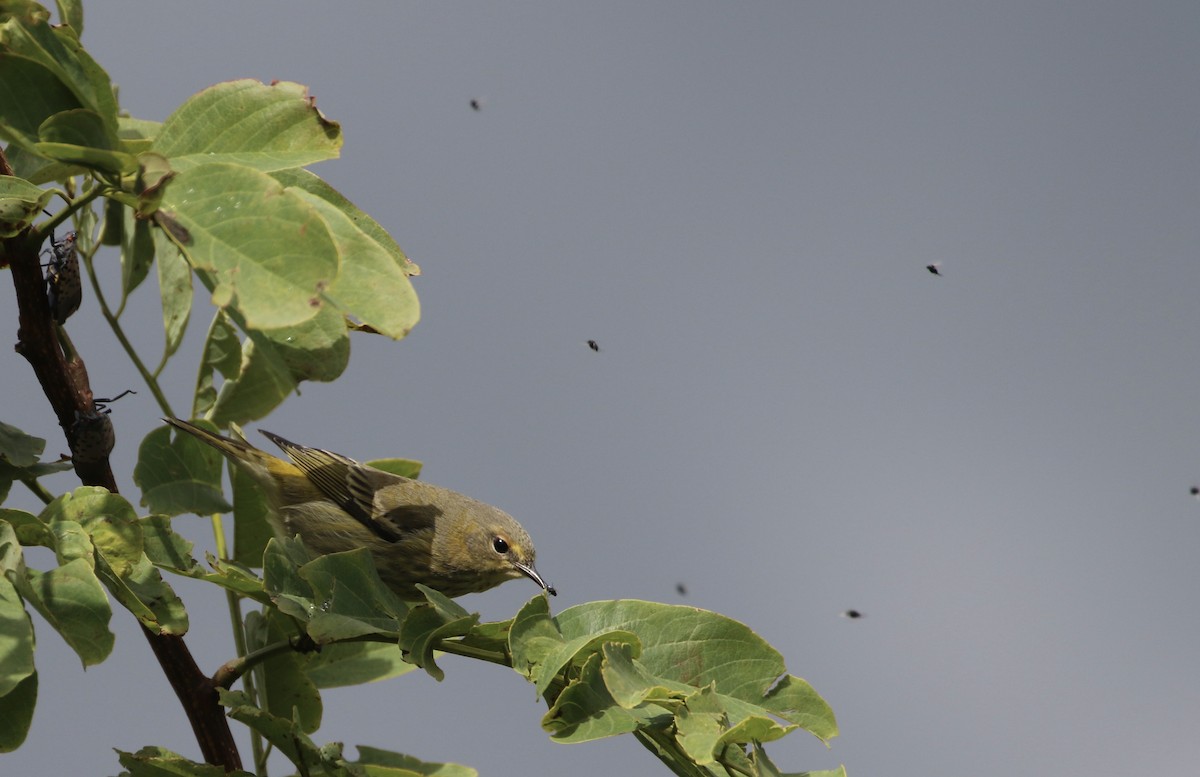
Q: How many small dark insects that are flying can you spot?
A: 6